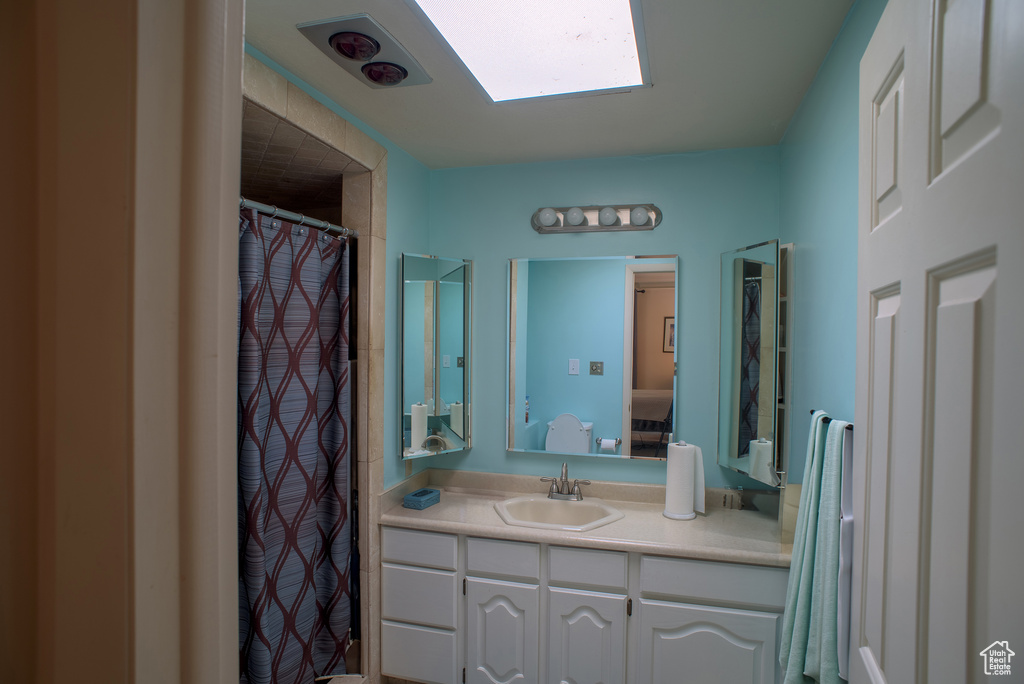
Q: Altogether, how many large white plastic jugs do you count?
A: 0